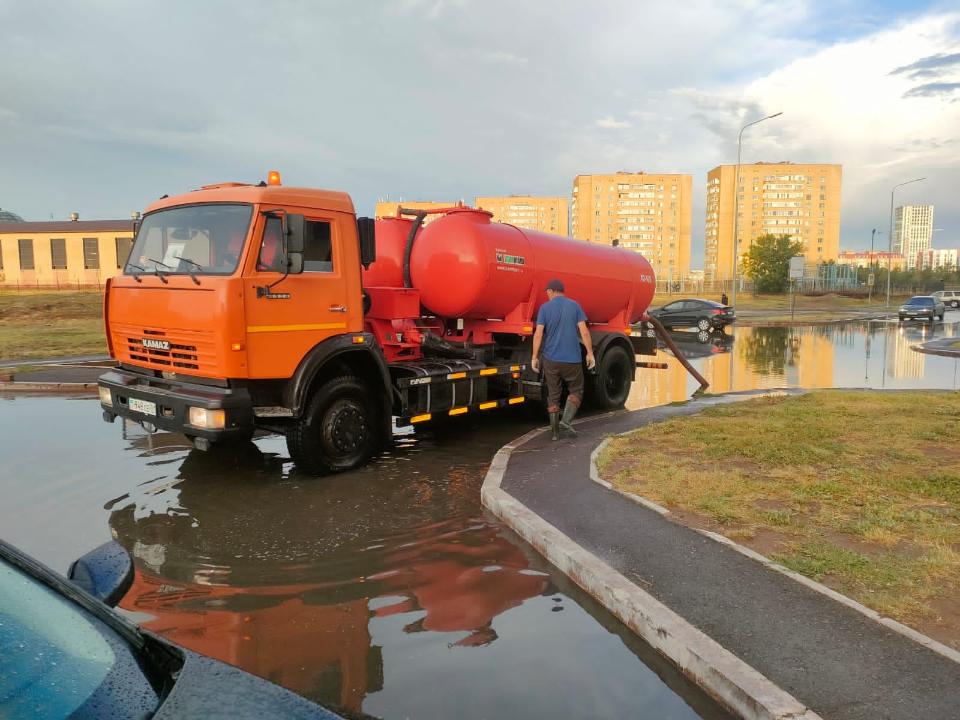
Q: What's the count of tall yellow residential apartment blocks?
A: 4